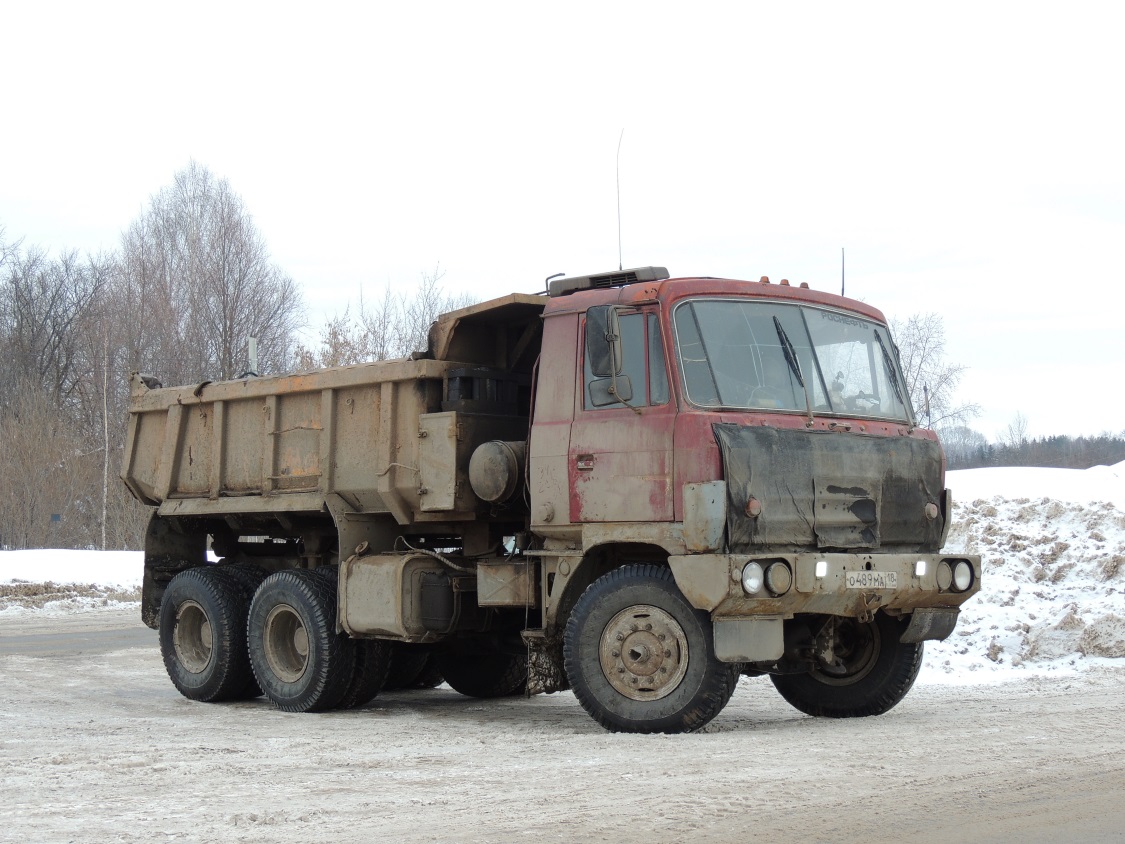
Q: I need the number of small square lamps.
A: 2